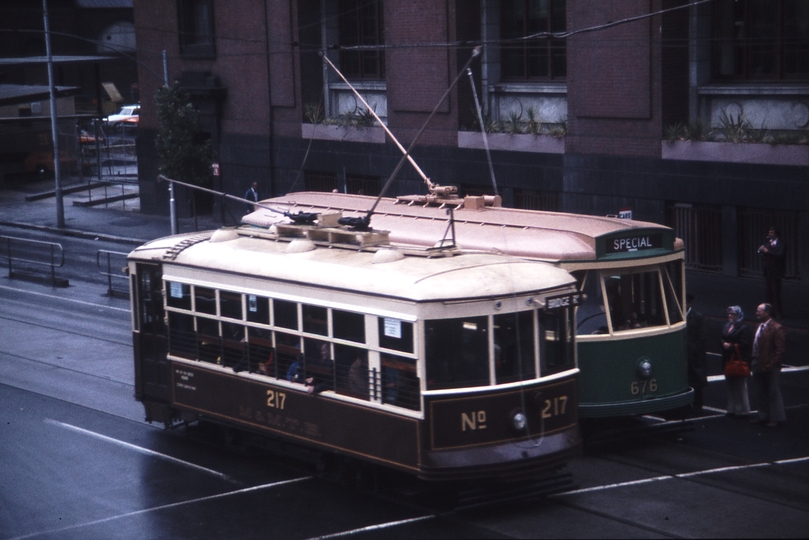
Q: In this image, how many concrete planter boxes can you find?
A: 3